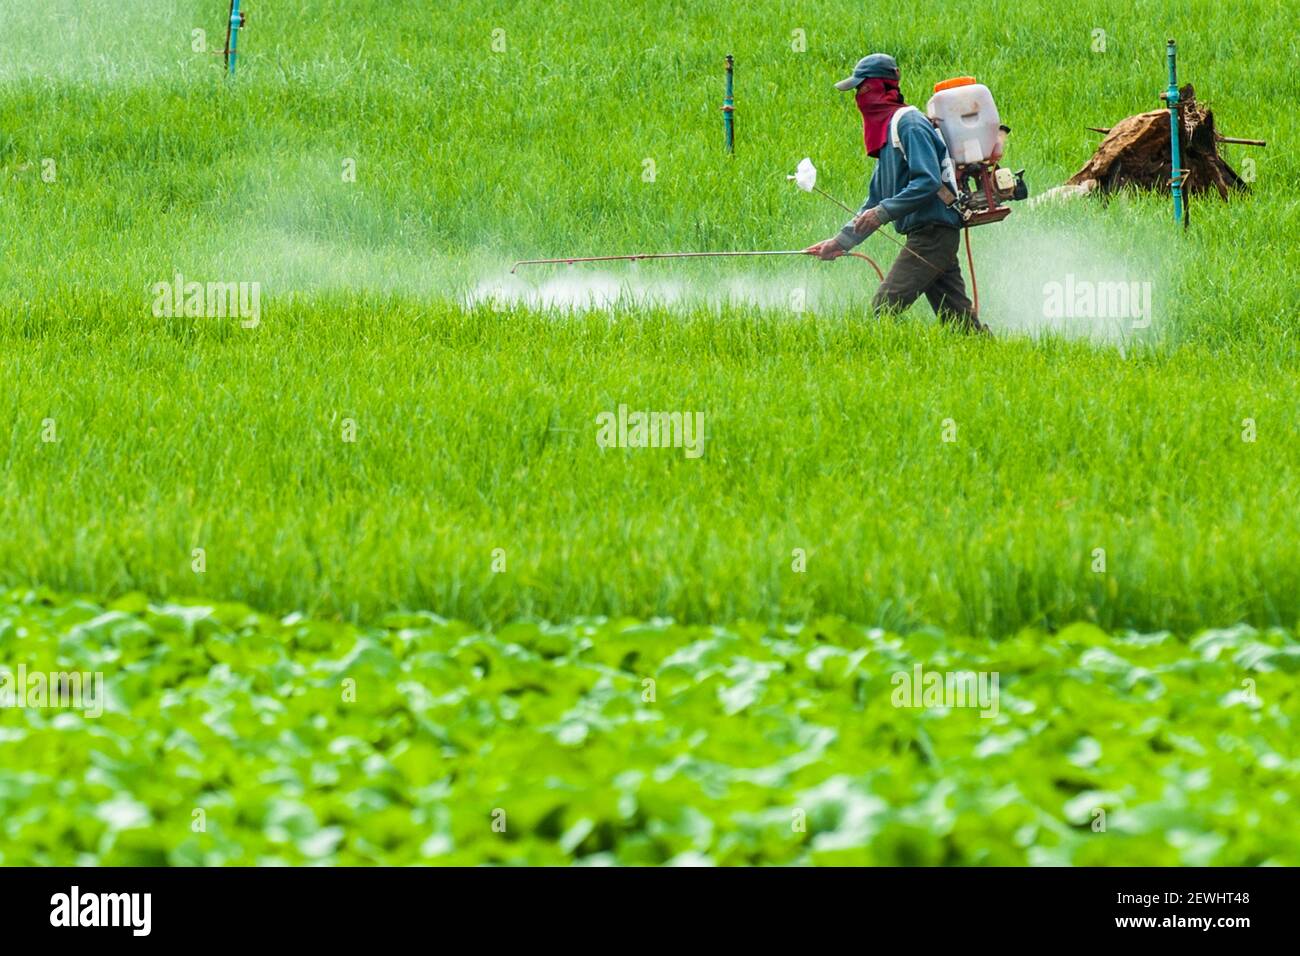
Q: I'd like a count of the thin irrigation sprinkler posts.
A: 3